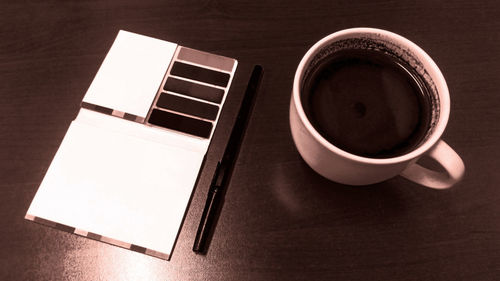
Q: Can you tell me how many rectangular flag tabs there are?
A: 5